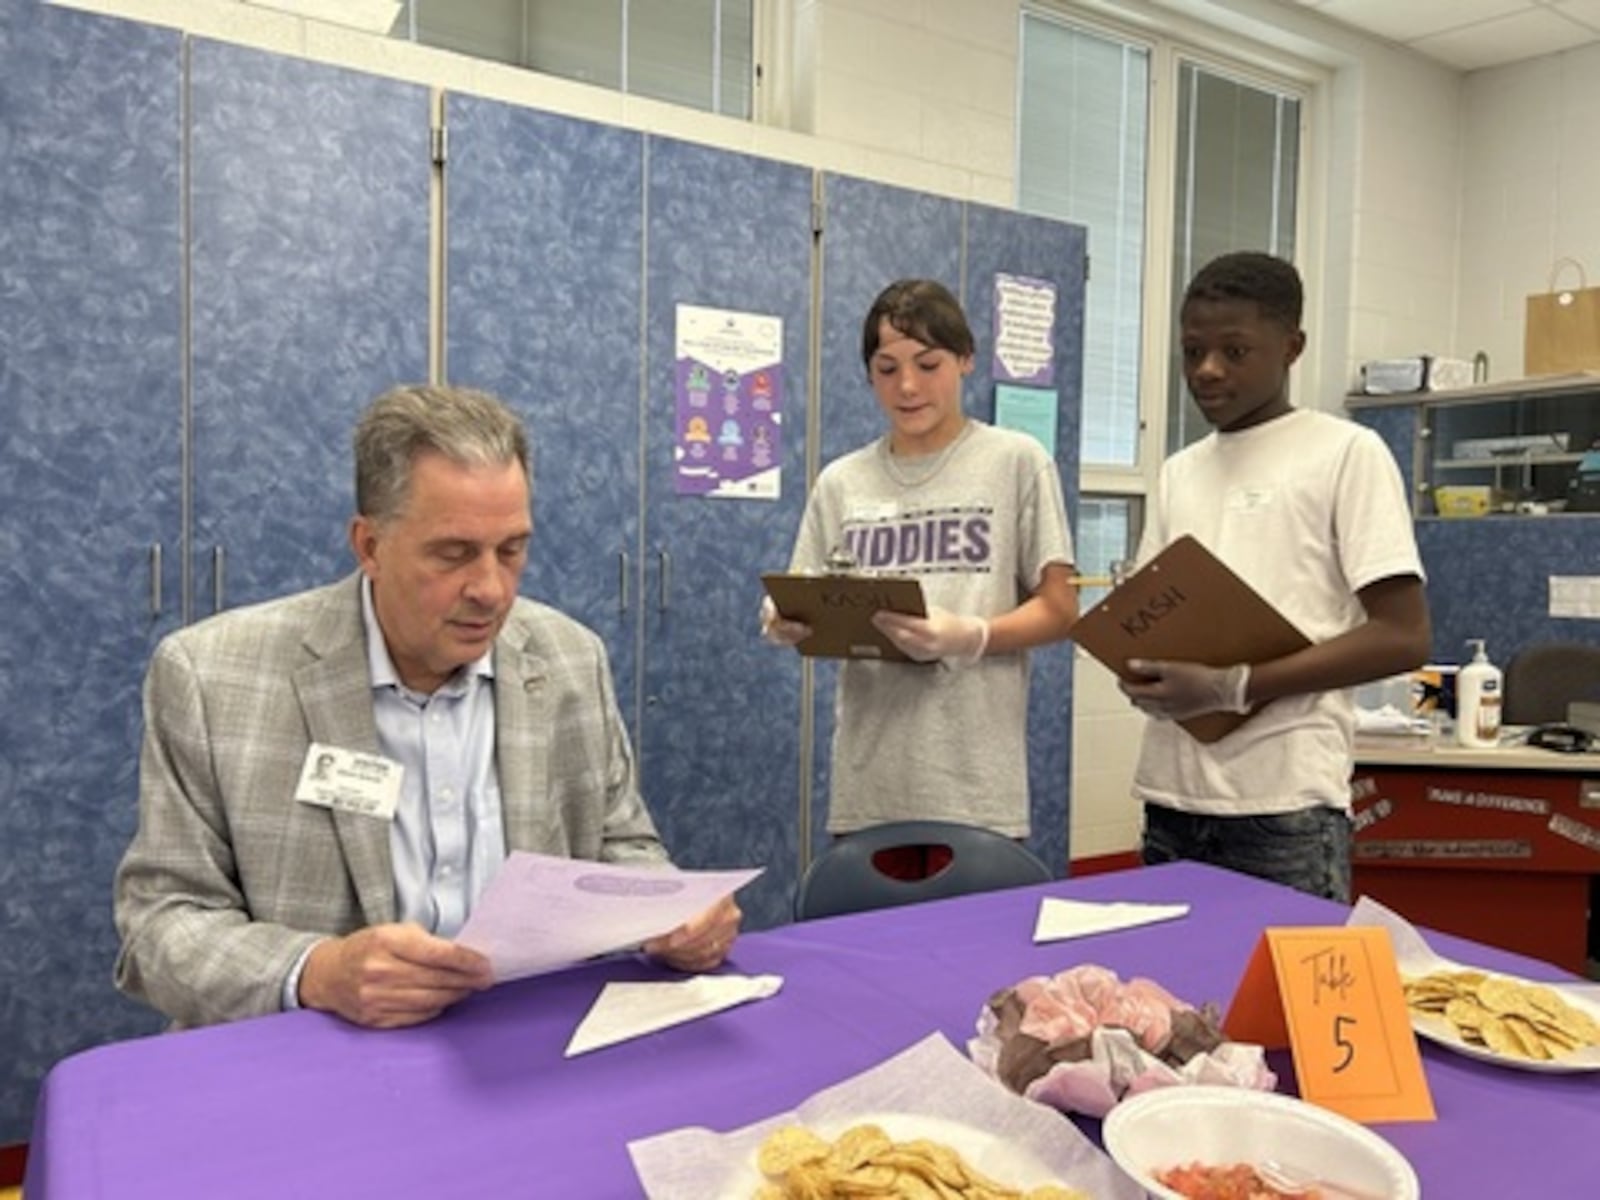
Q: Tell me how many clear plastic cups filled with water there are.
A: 0